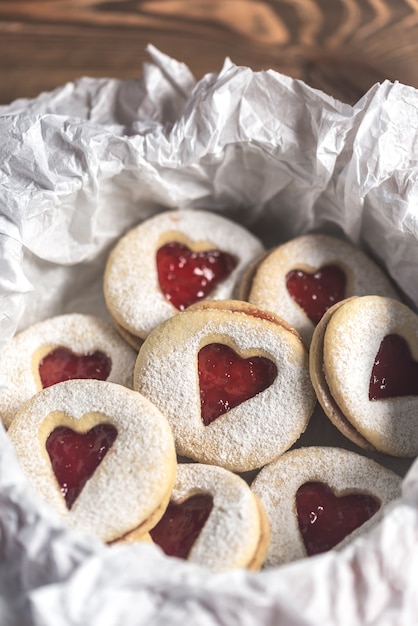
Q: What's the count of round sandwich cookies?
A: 8